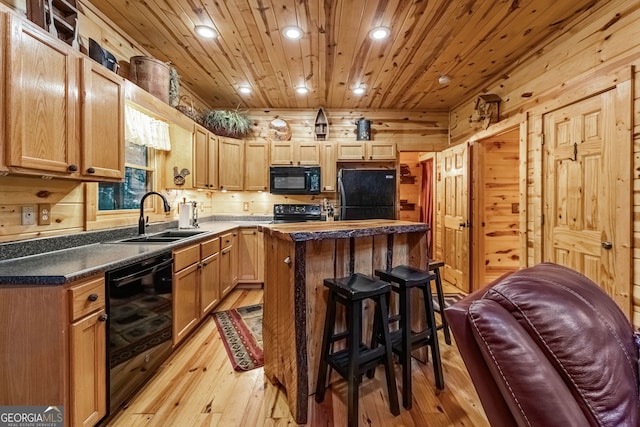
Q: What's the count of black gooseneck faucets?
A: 1